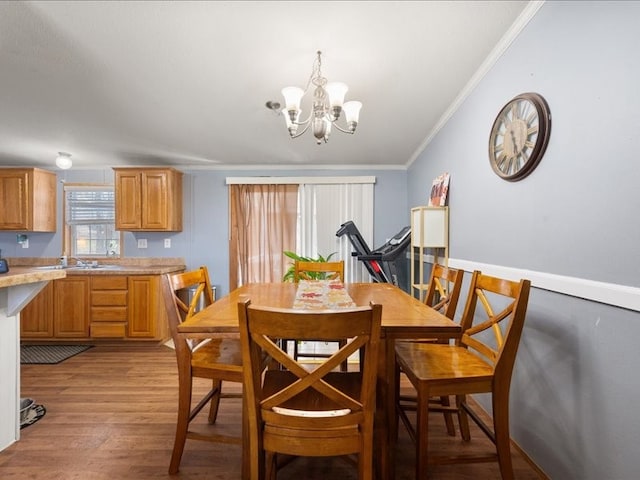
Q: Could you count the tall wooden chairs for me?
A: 5